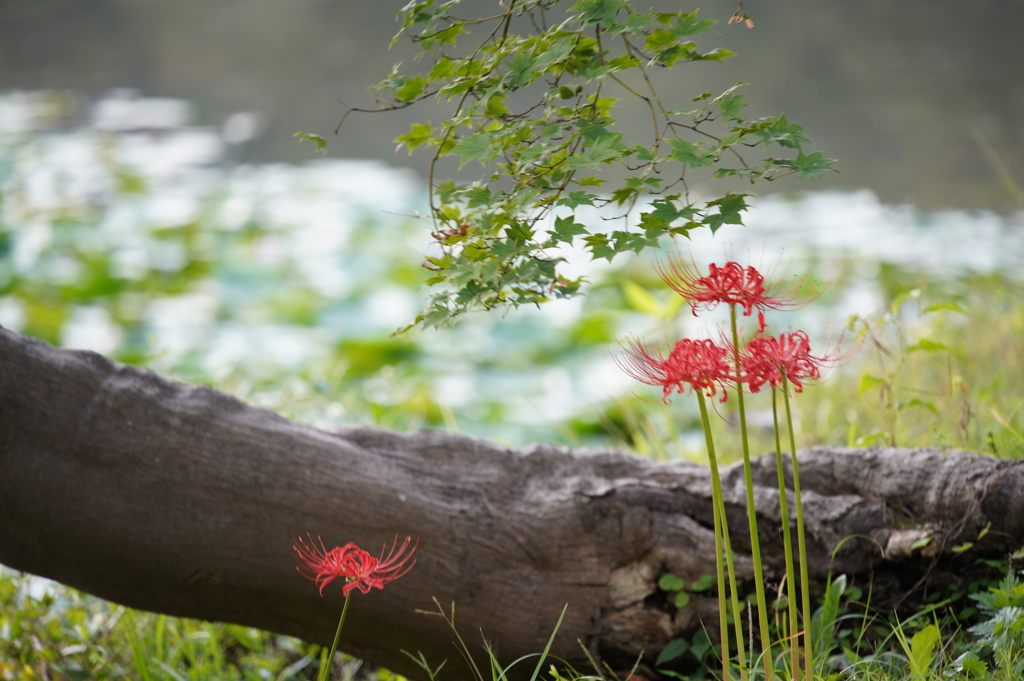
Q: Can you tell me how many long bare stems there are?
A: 6